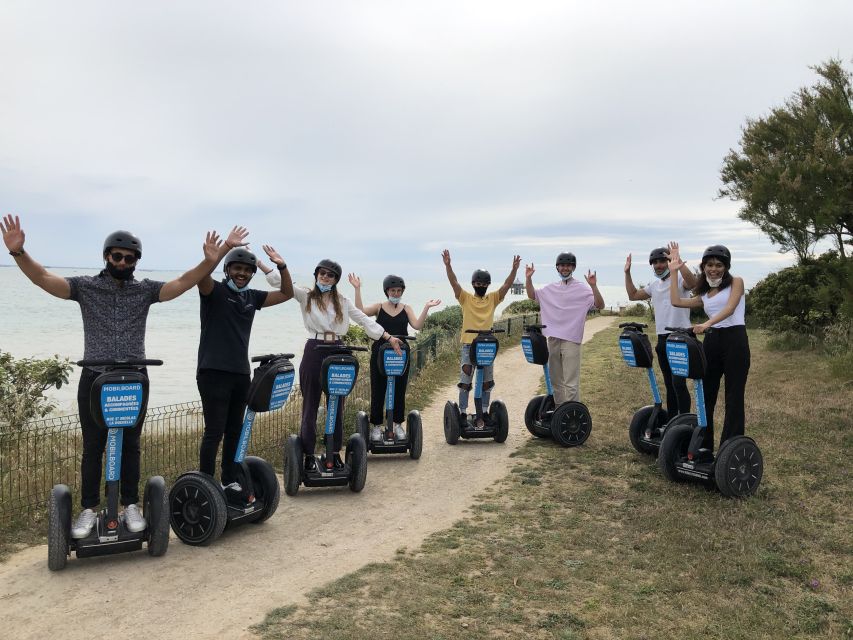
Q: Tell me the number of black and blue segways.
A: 8